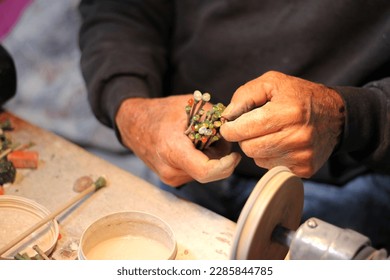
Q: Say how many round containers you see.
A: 2